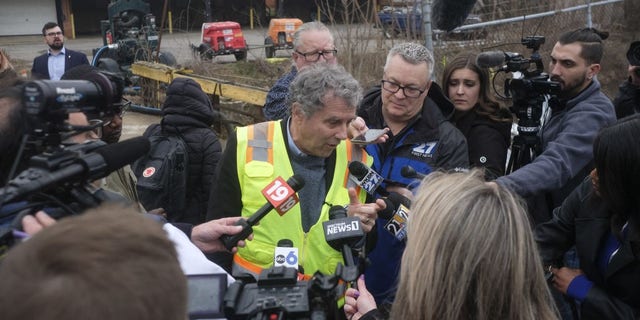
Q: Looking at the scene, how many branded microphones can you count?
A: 5